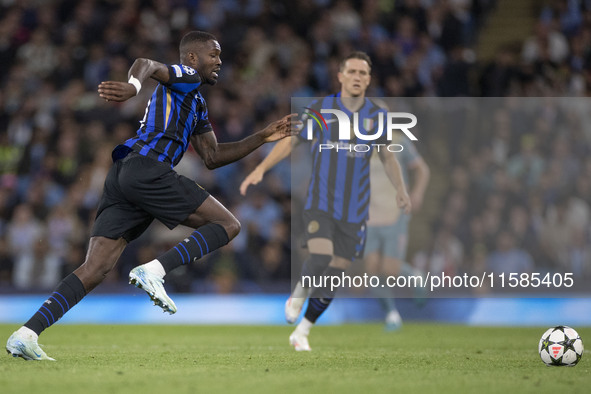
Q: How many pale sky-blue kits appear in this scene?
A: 1